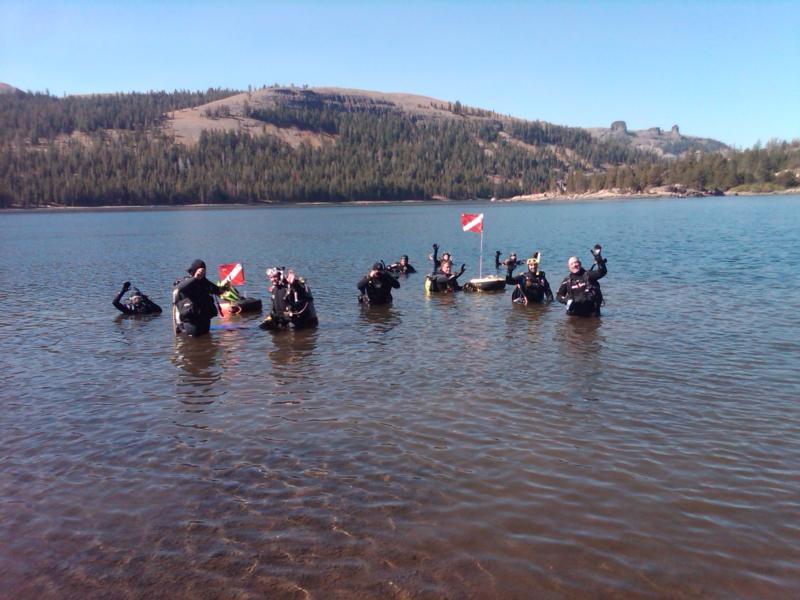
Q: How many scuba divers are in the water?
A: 10